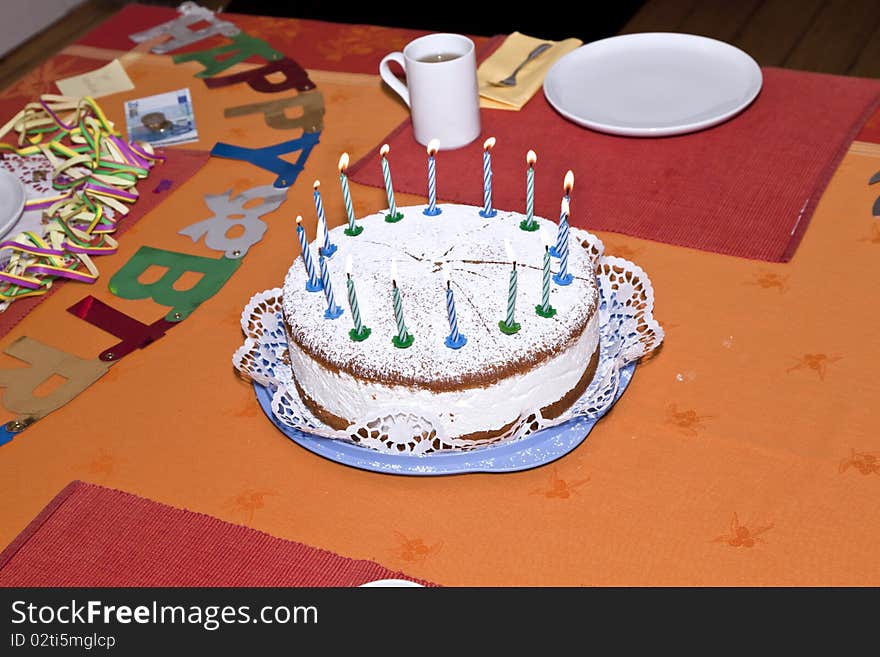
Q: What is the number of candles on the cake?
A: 15